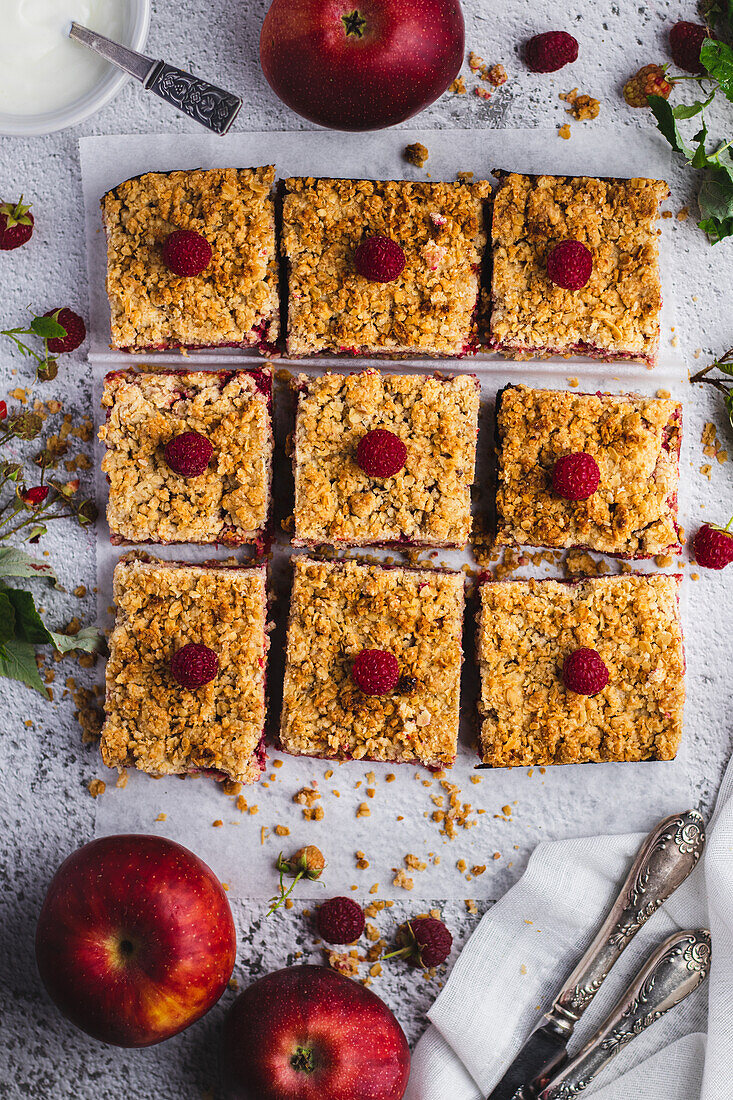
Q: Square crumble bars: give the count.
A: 9